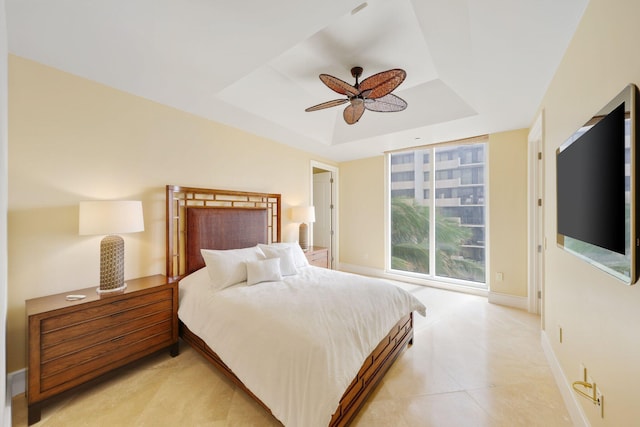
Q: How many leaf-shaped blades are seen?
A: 5